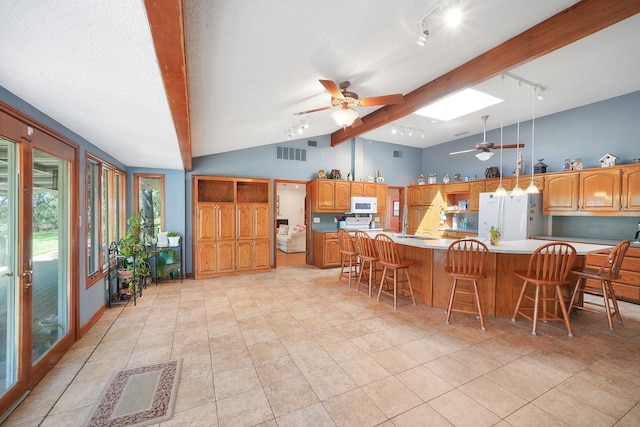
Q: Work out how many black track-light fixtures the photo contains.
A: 0